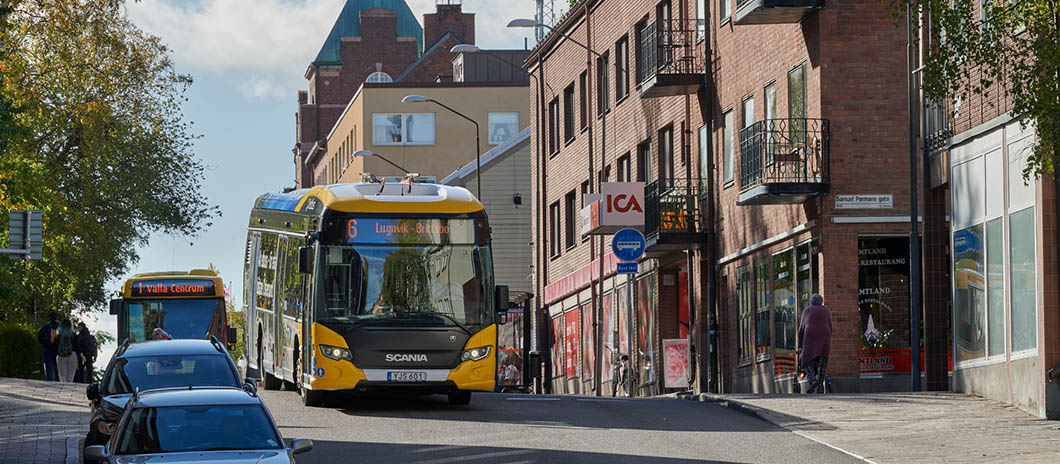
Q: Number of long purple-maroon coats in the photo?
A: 1